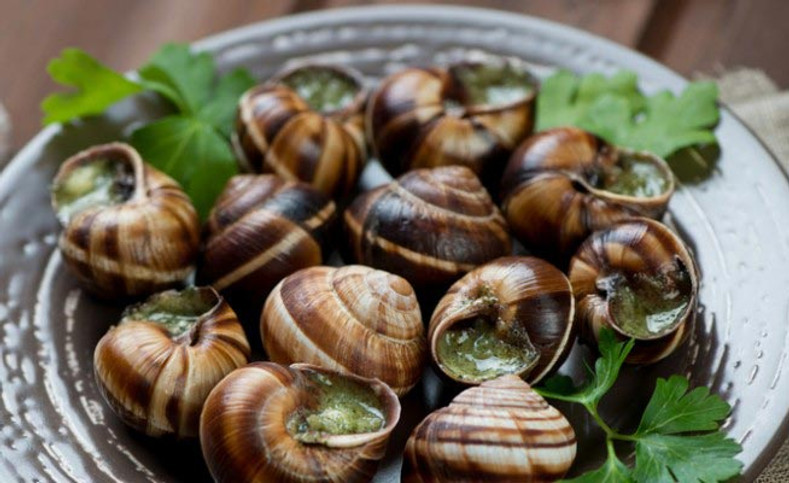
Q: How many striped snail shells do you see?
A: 12